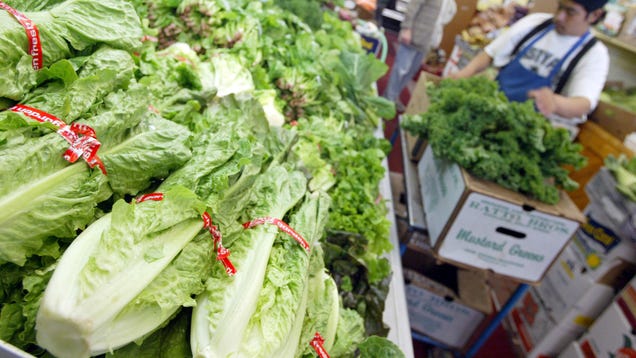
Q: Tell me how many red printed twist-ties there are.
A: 5